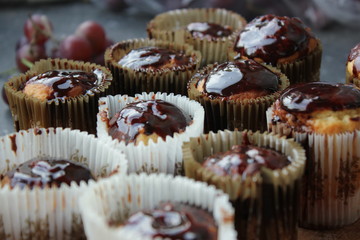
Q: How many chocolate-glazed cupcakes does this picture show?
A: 11